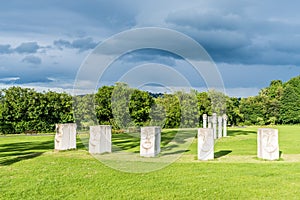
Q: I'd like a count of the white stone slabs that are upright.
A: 5